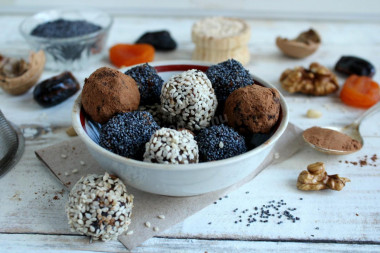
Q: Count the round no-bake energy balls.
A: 9